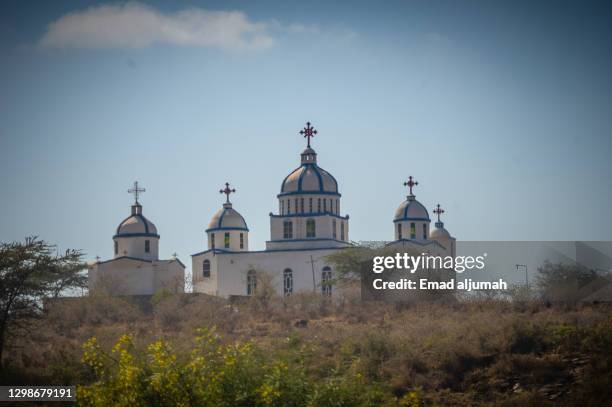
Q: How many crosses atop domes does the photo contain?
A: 5